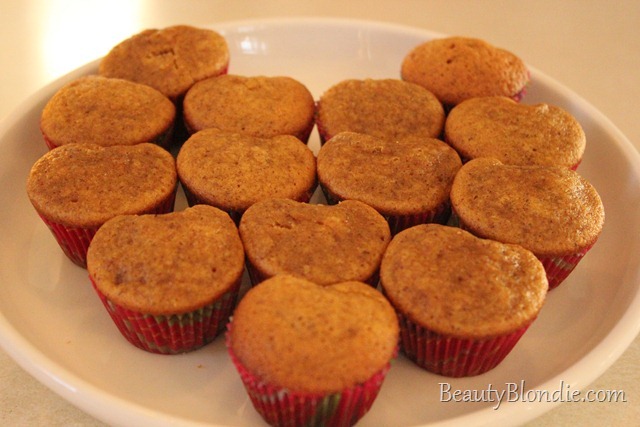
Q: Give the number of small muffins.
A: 14